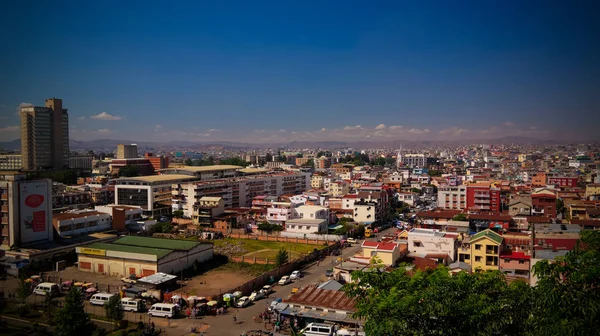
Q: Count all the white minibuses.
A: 5